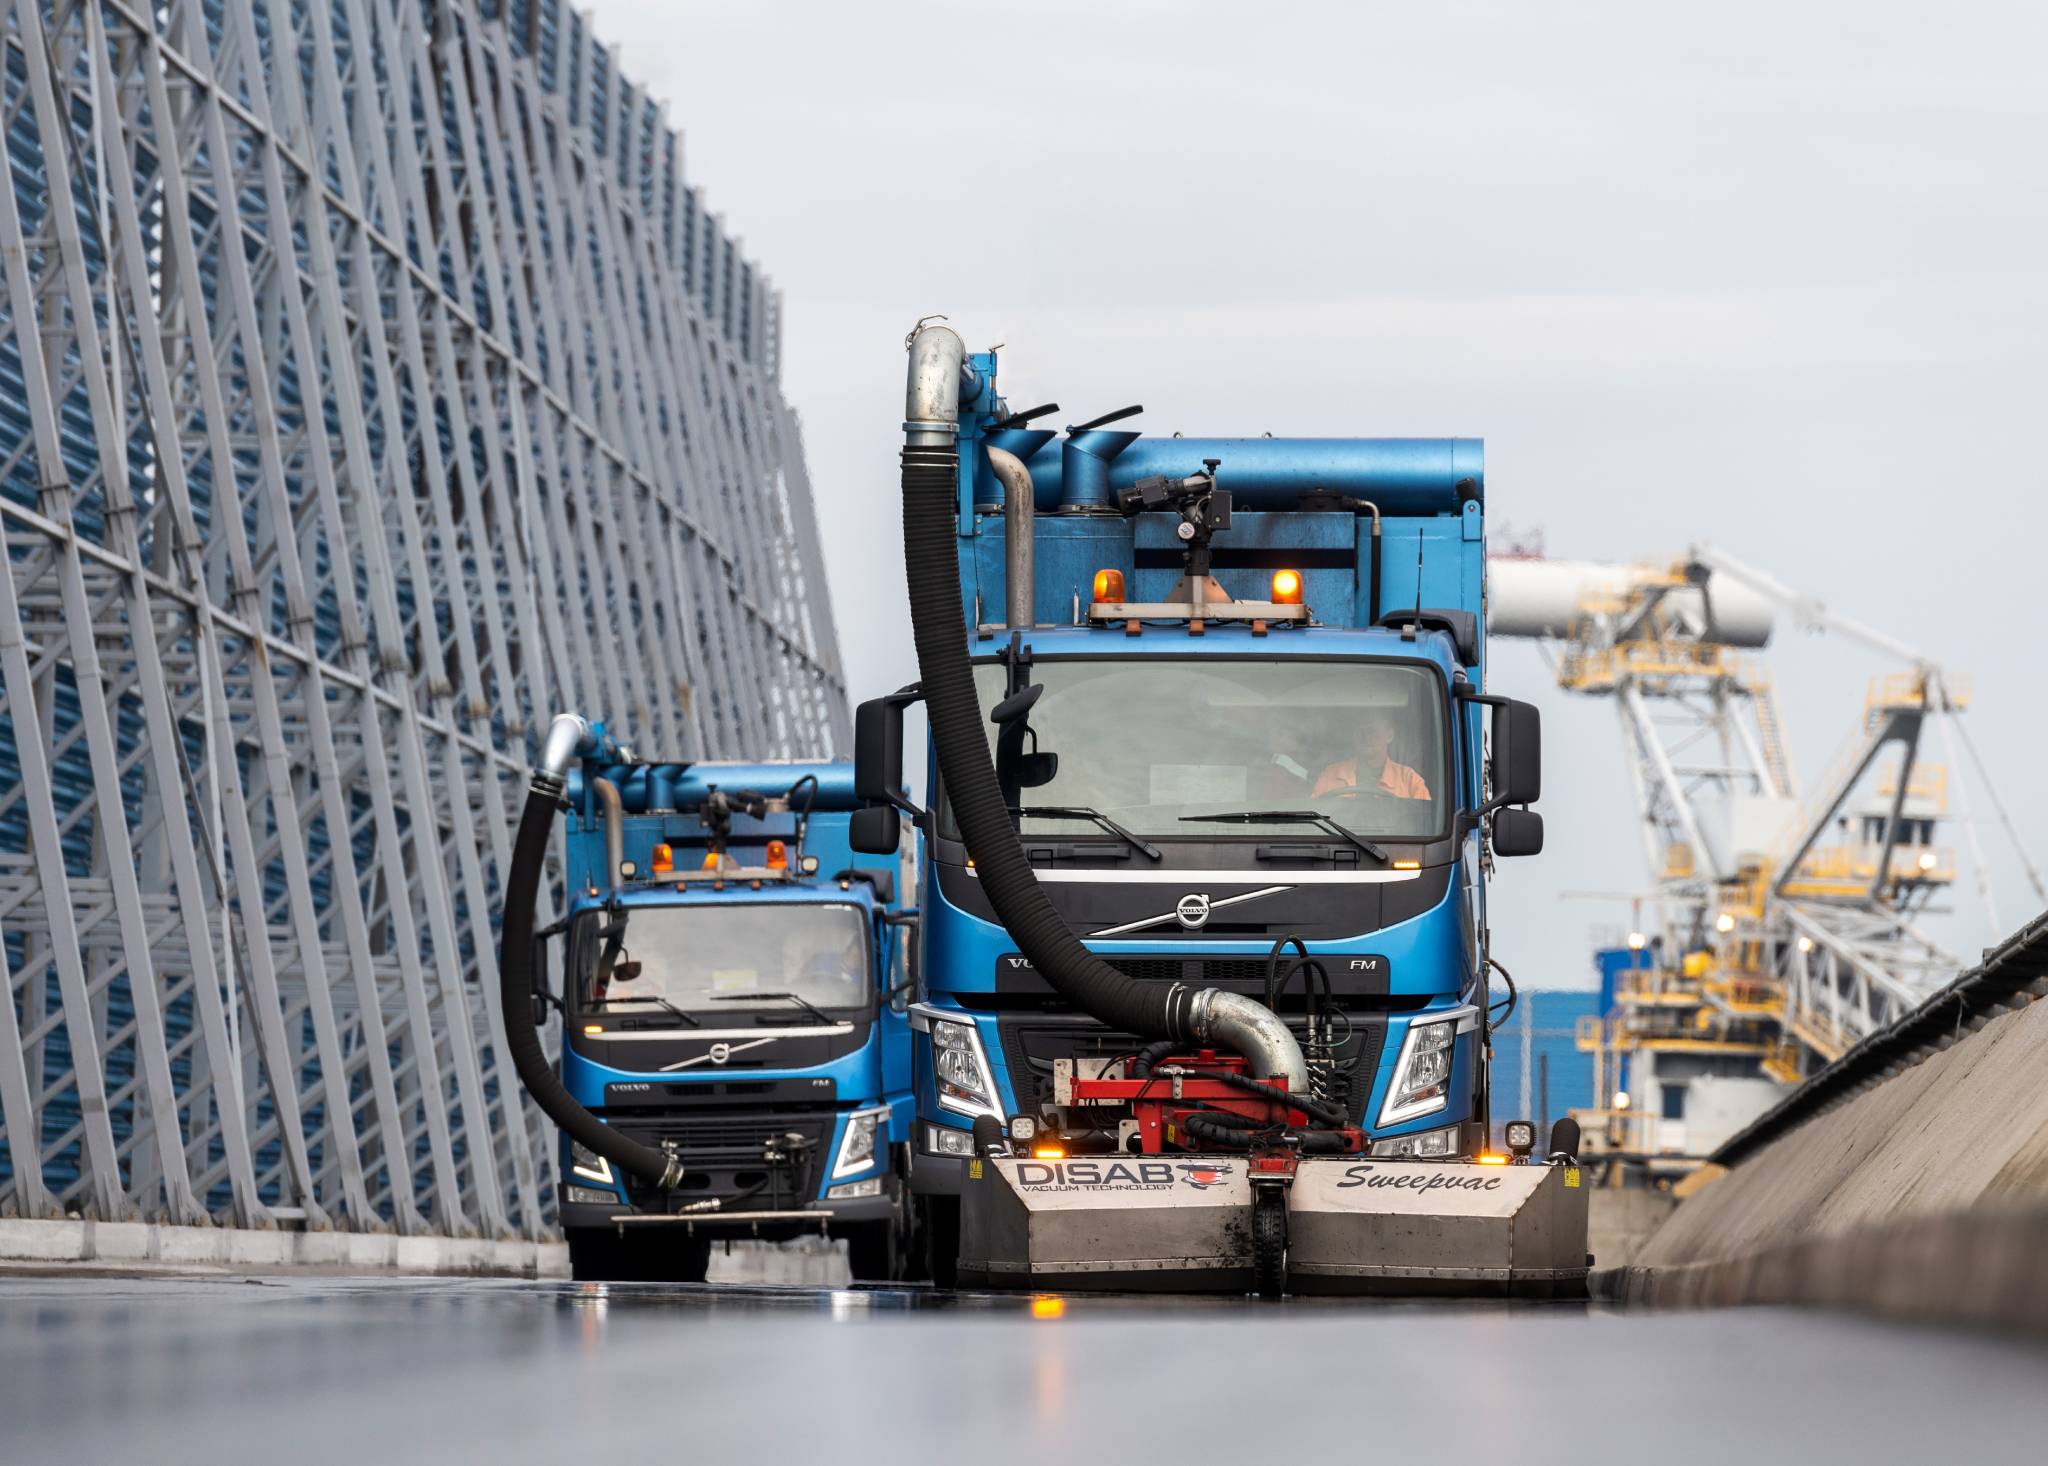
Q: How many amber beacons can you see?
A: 4